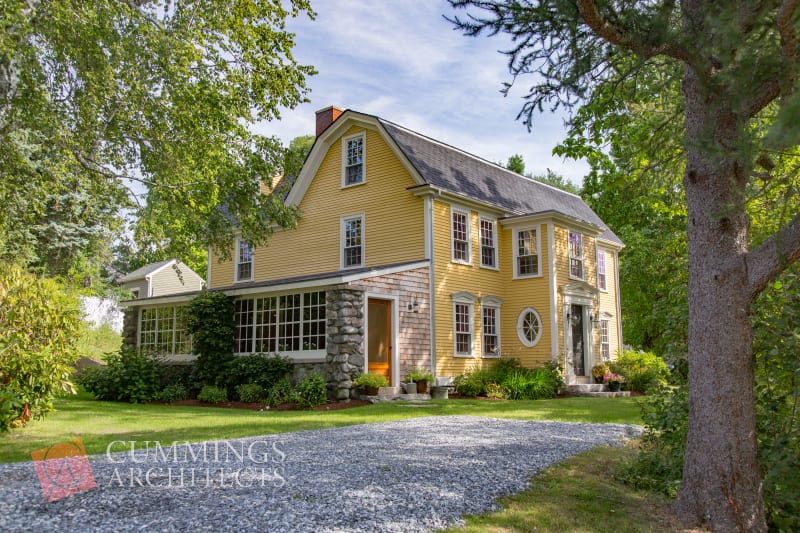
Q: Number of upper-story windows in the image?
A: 8